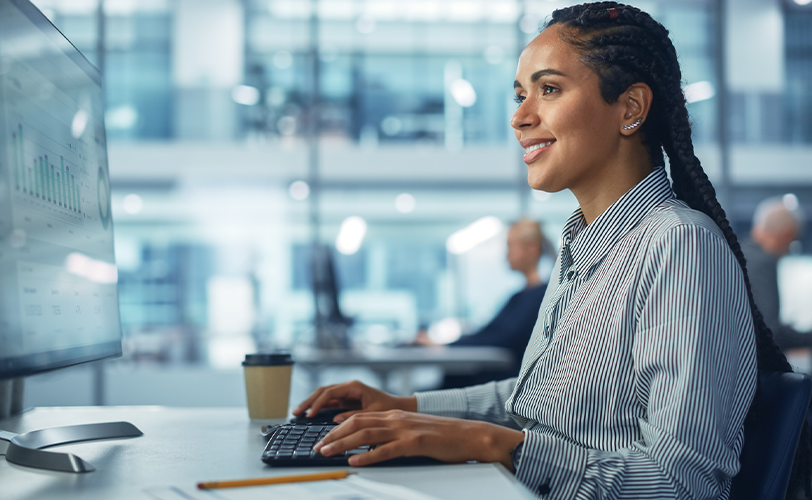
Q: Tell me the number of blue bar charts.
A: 1